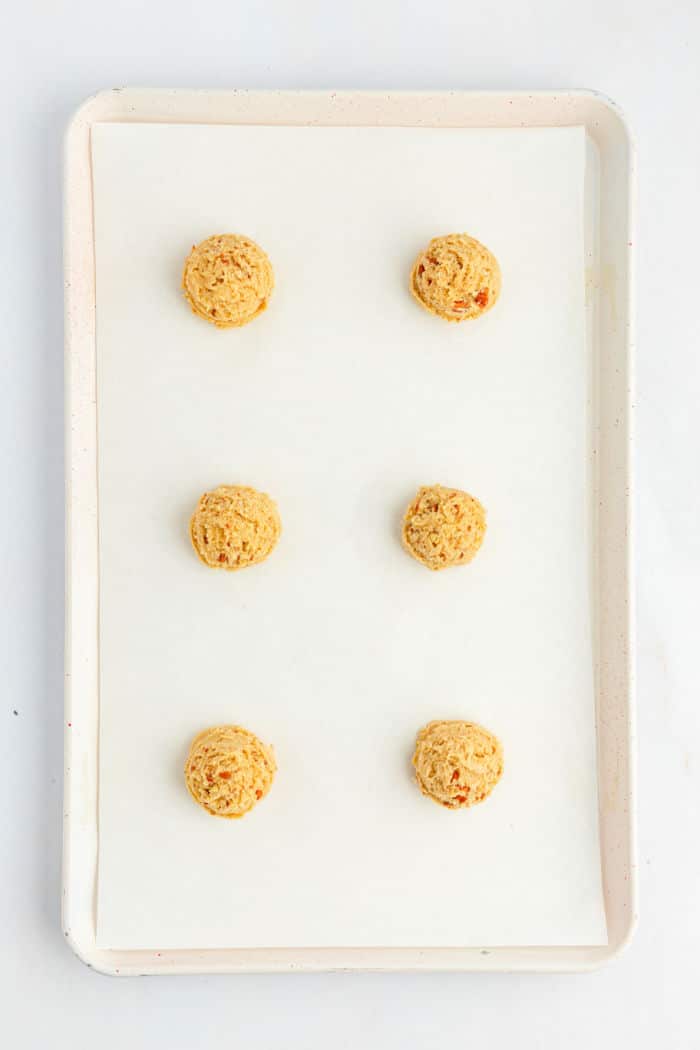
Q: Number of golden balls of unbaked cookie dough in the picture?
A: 6